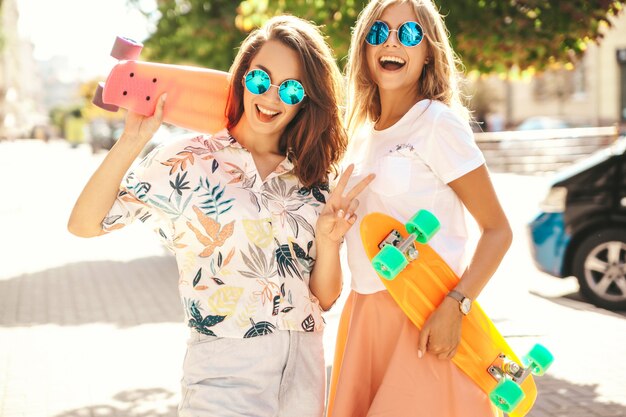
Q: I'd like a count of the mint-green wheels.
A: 4